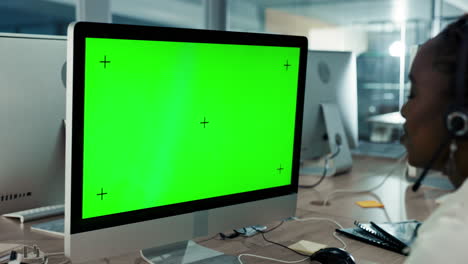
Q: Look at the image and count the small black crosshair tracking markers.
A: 5